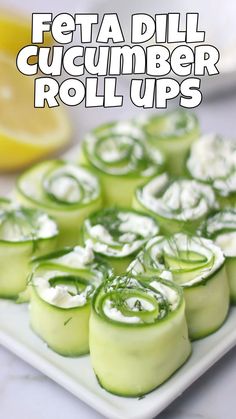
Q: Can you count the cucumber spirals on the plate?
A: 11